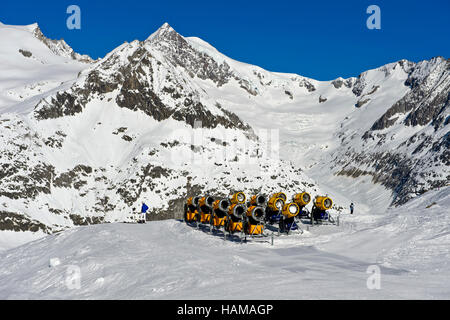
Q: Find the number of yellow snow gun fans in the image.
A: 12